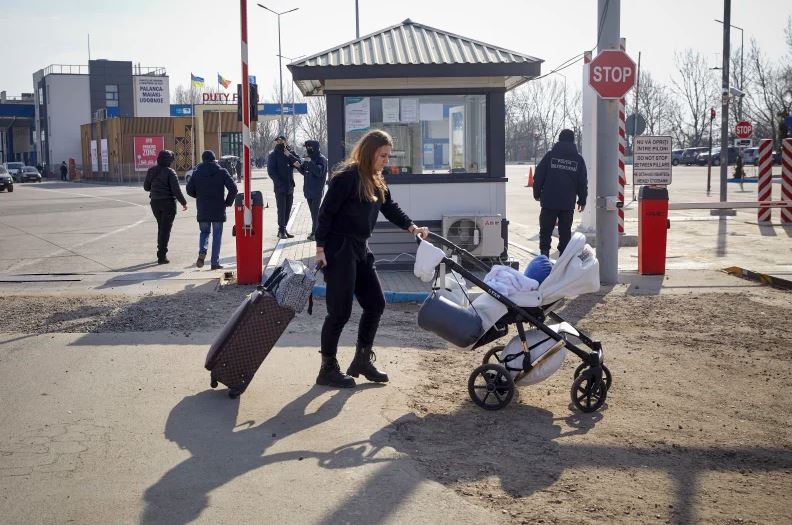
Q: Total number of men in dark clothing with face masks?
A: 2